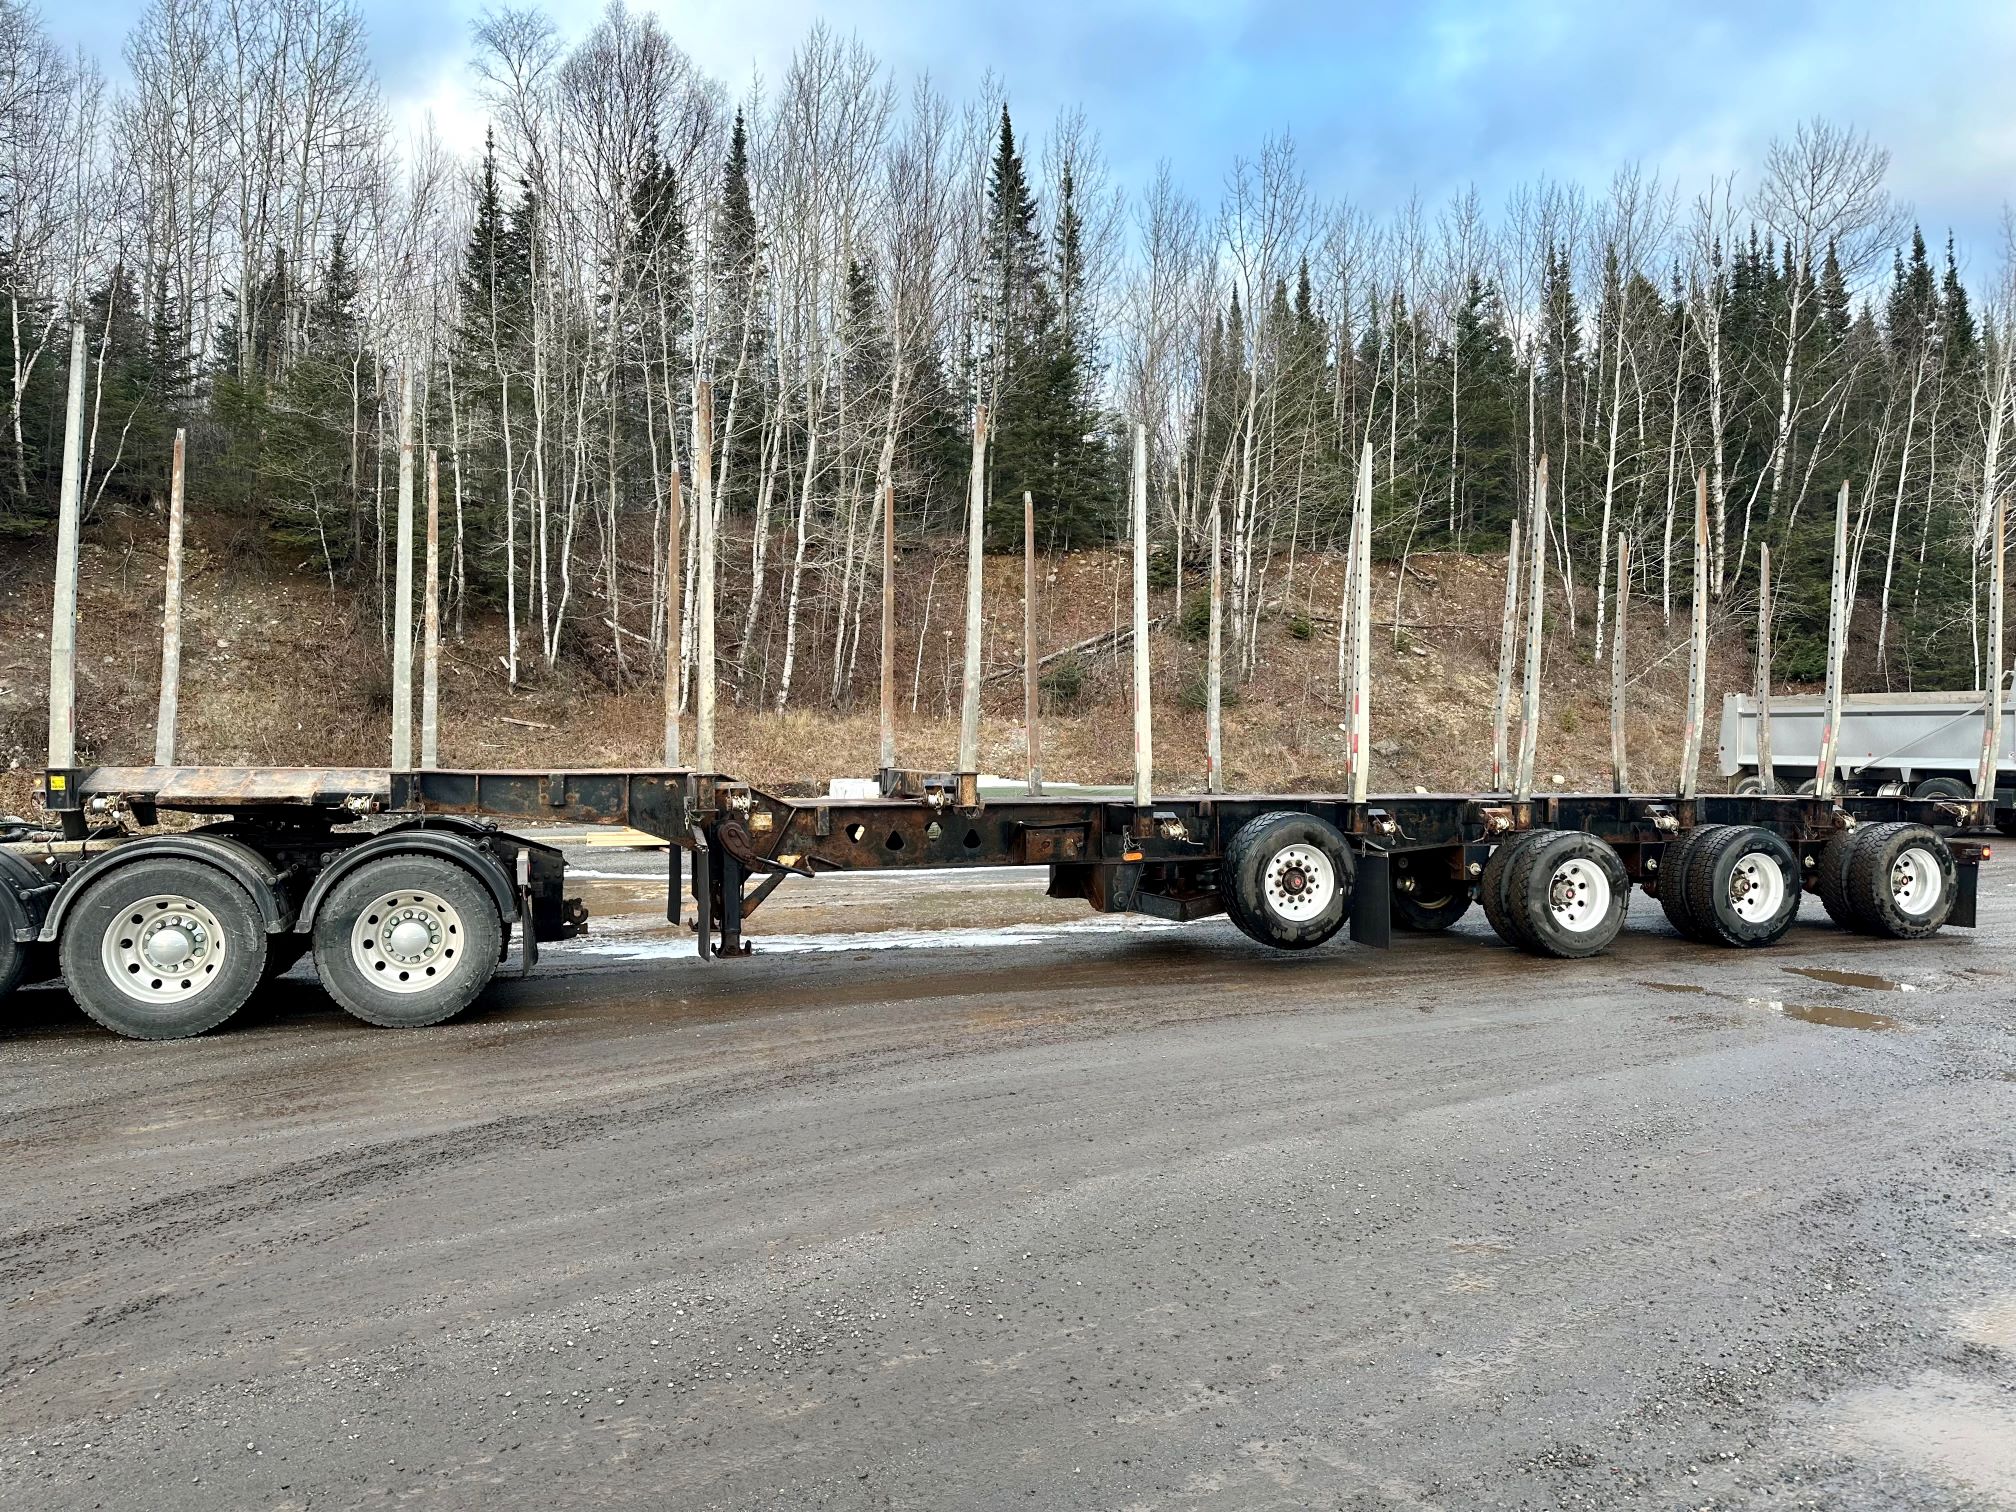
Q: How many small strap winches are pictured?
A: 10